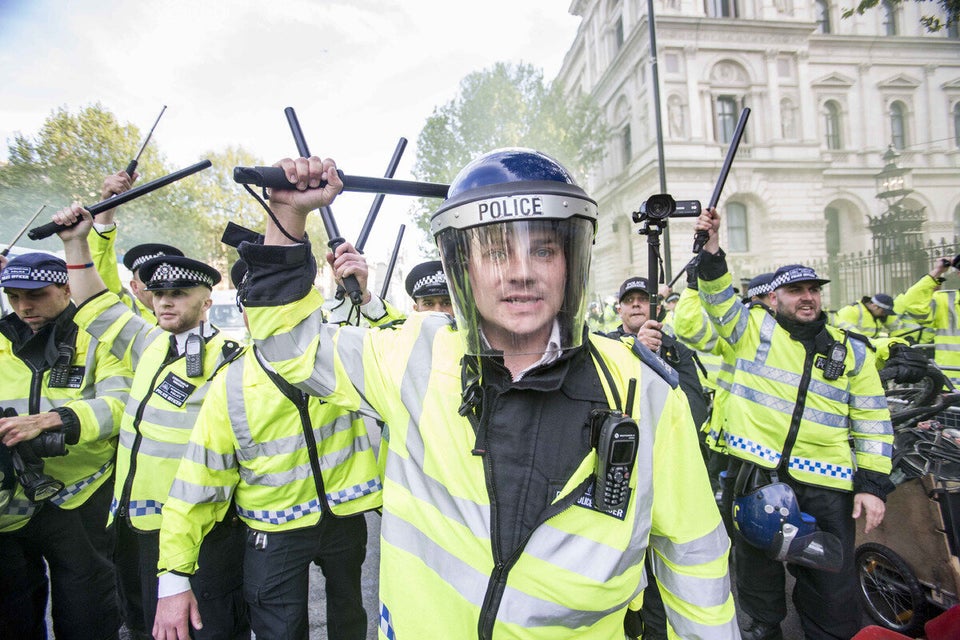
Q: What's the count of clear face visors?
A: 2